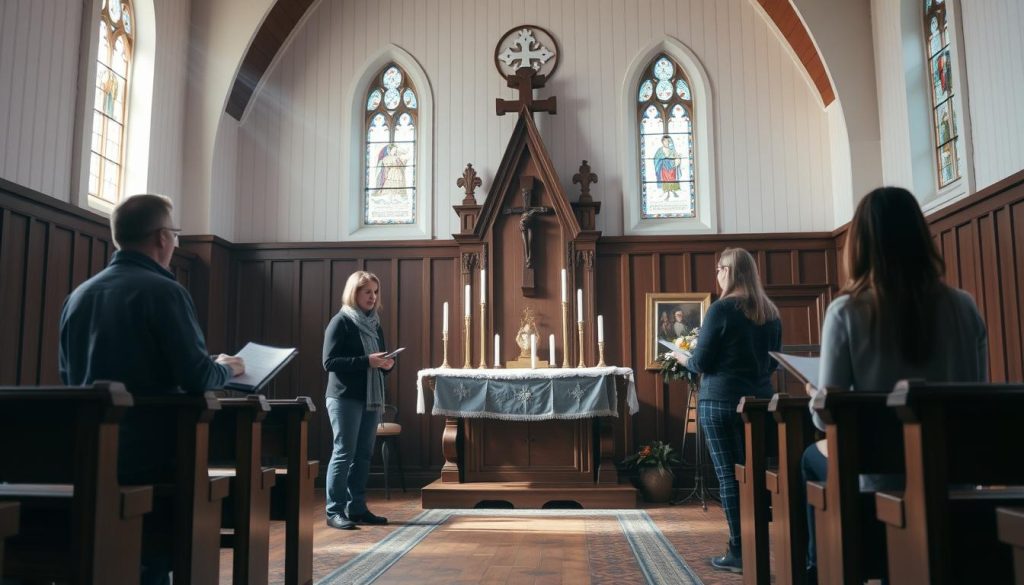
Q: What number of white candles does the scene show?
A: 9